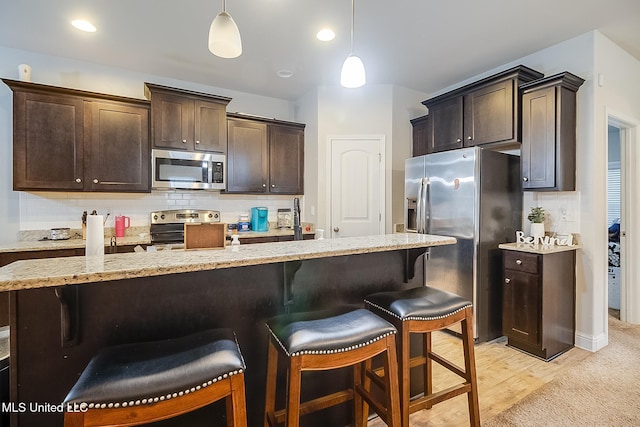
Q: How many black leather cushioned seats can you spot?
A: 3